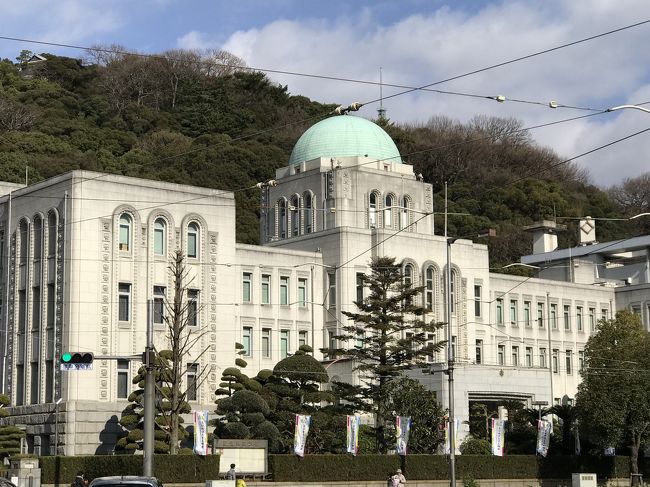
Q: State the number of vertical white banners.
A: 7